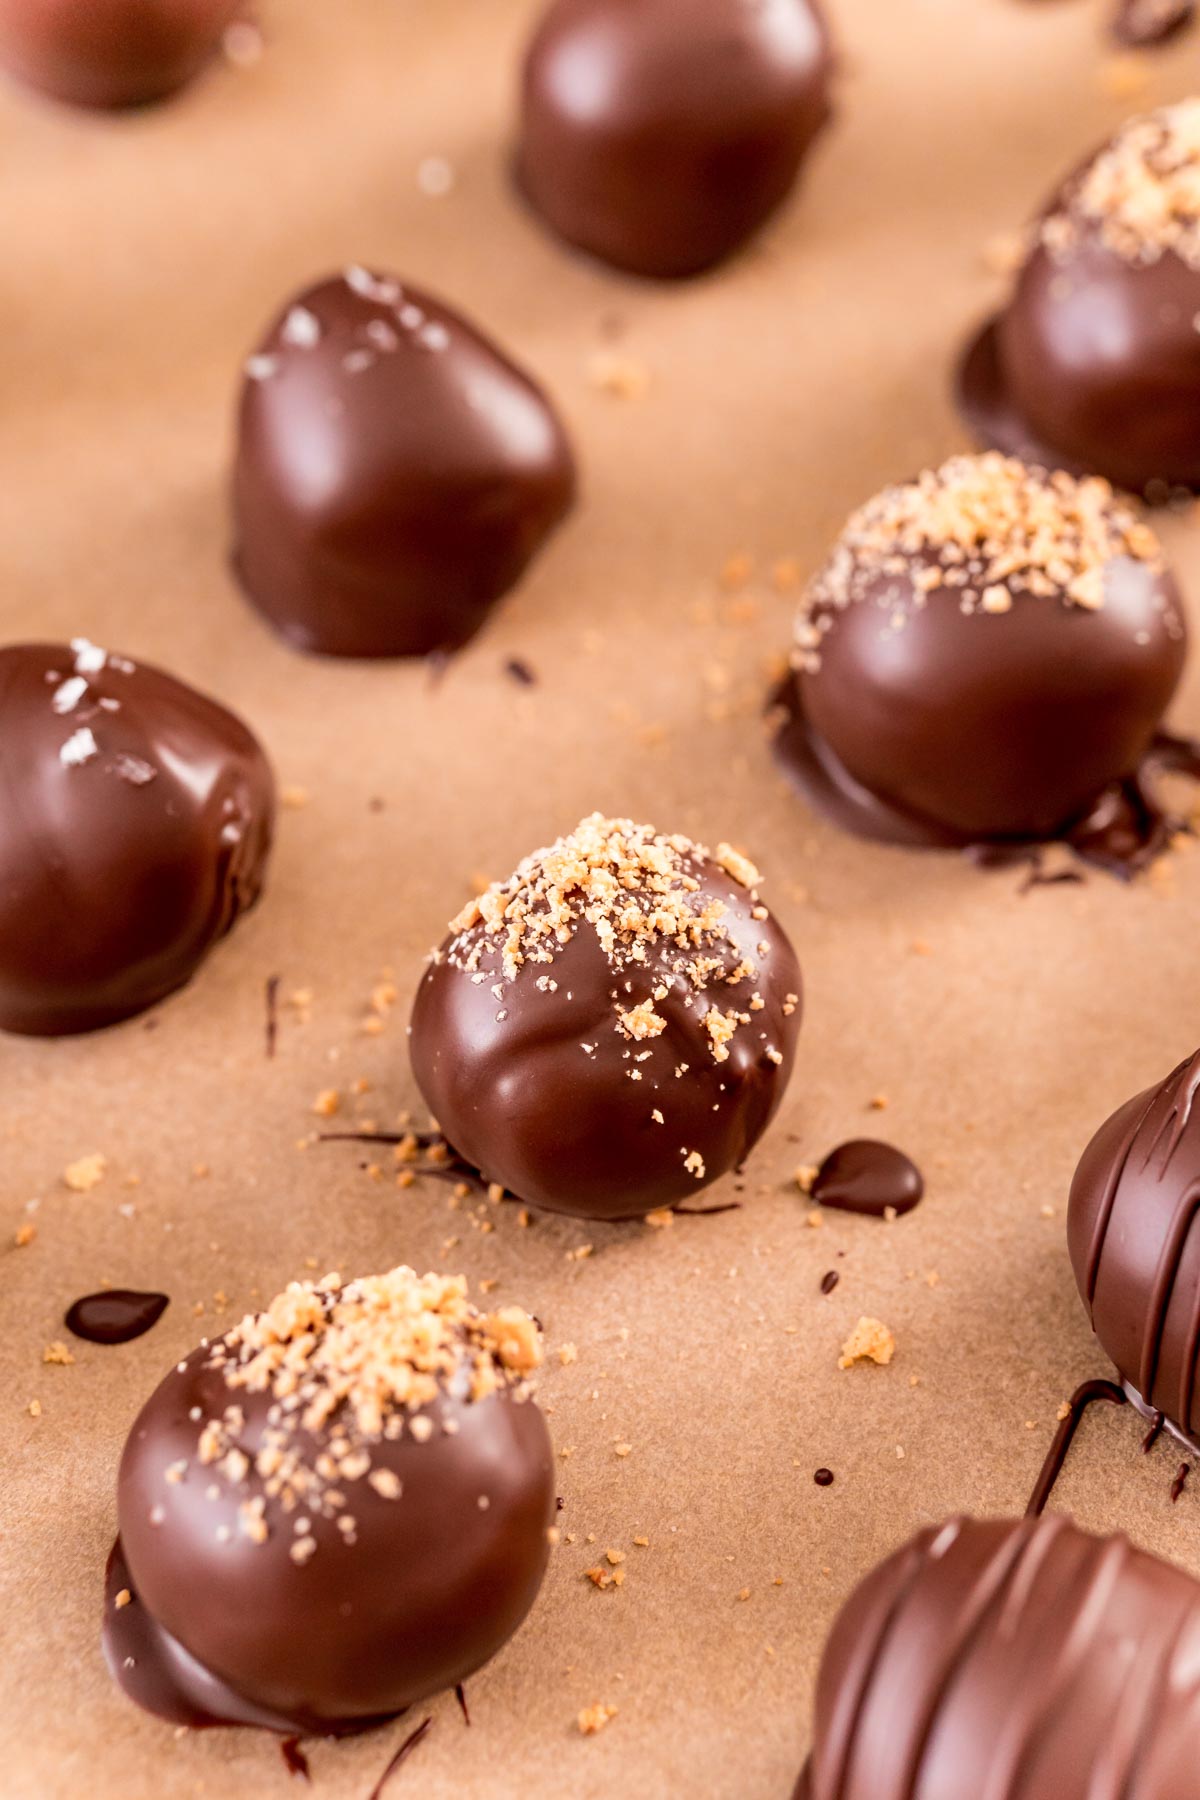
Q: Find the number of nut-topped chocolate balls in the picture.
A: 4